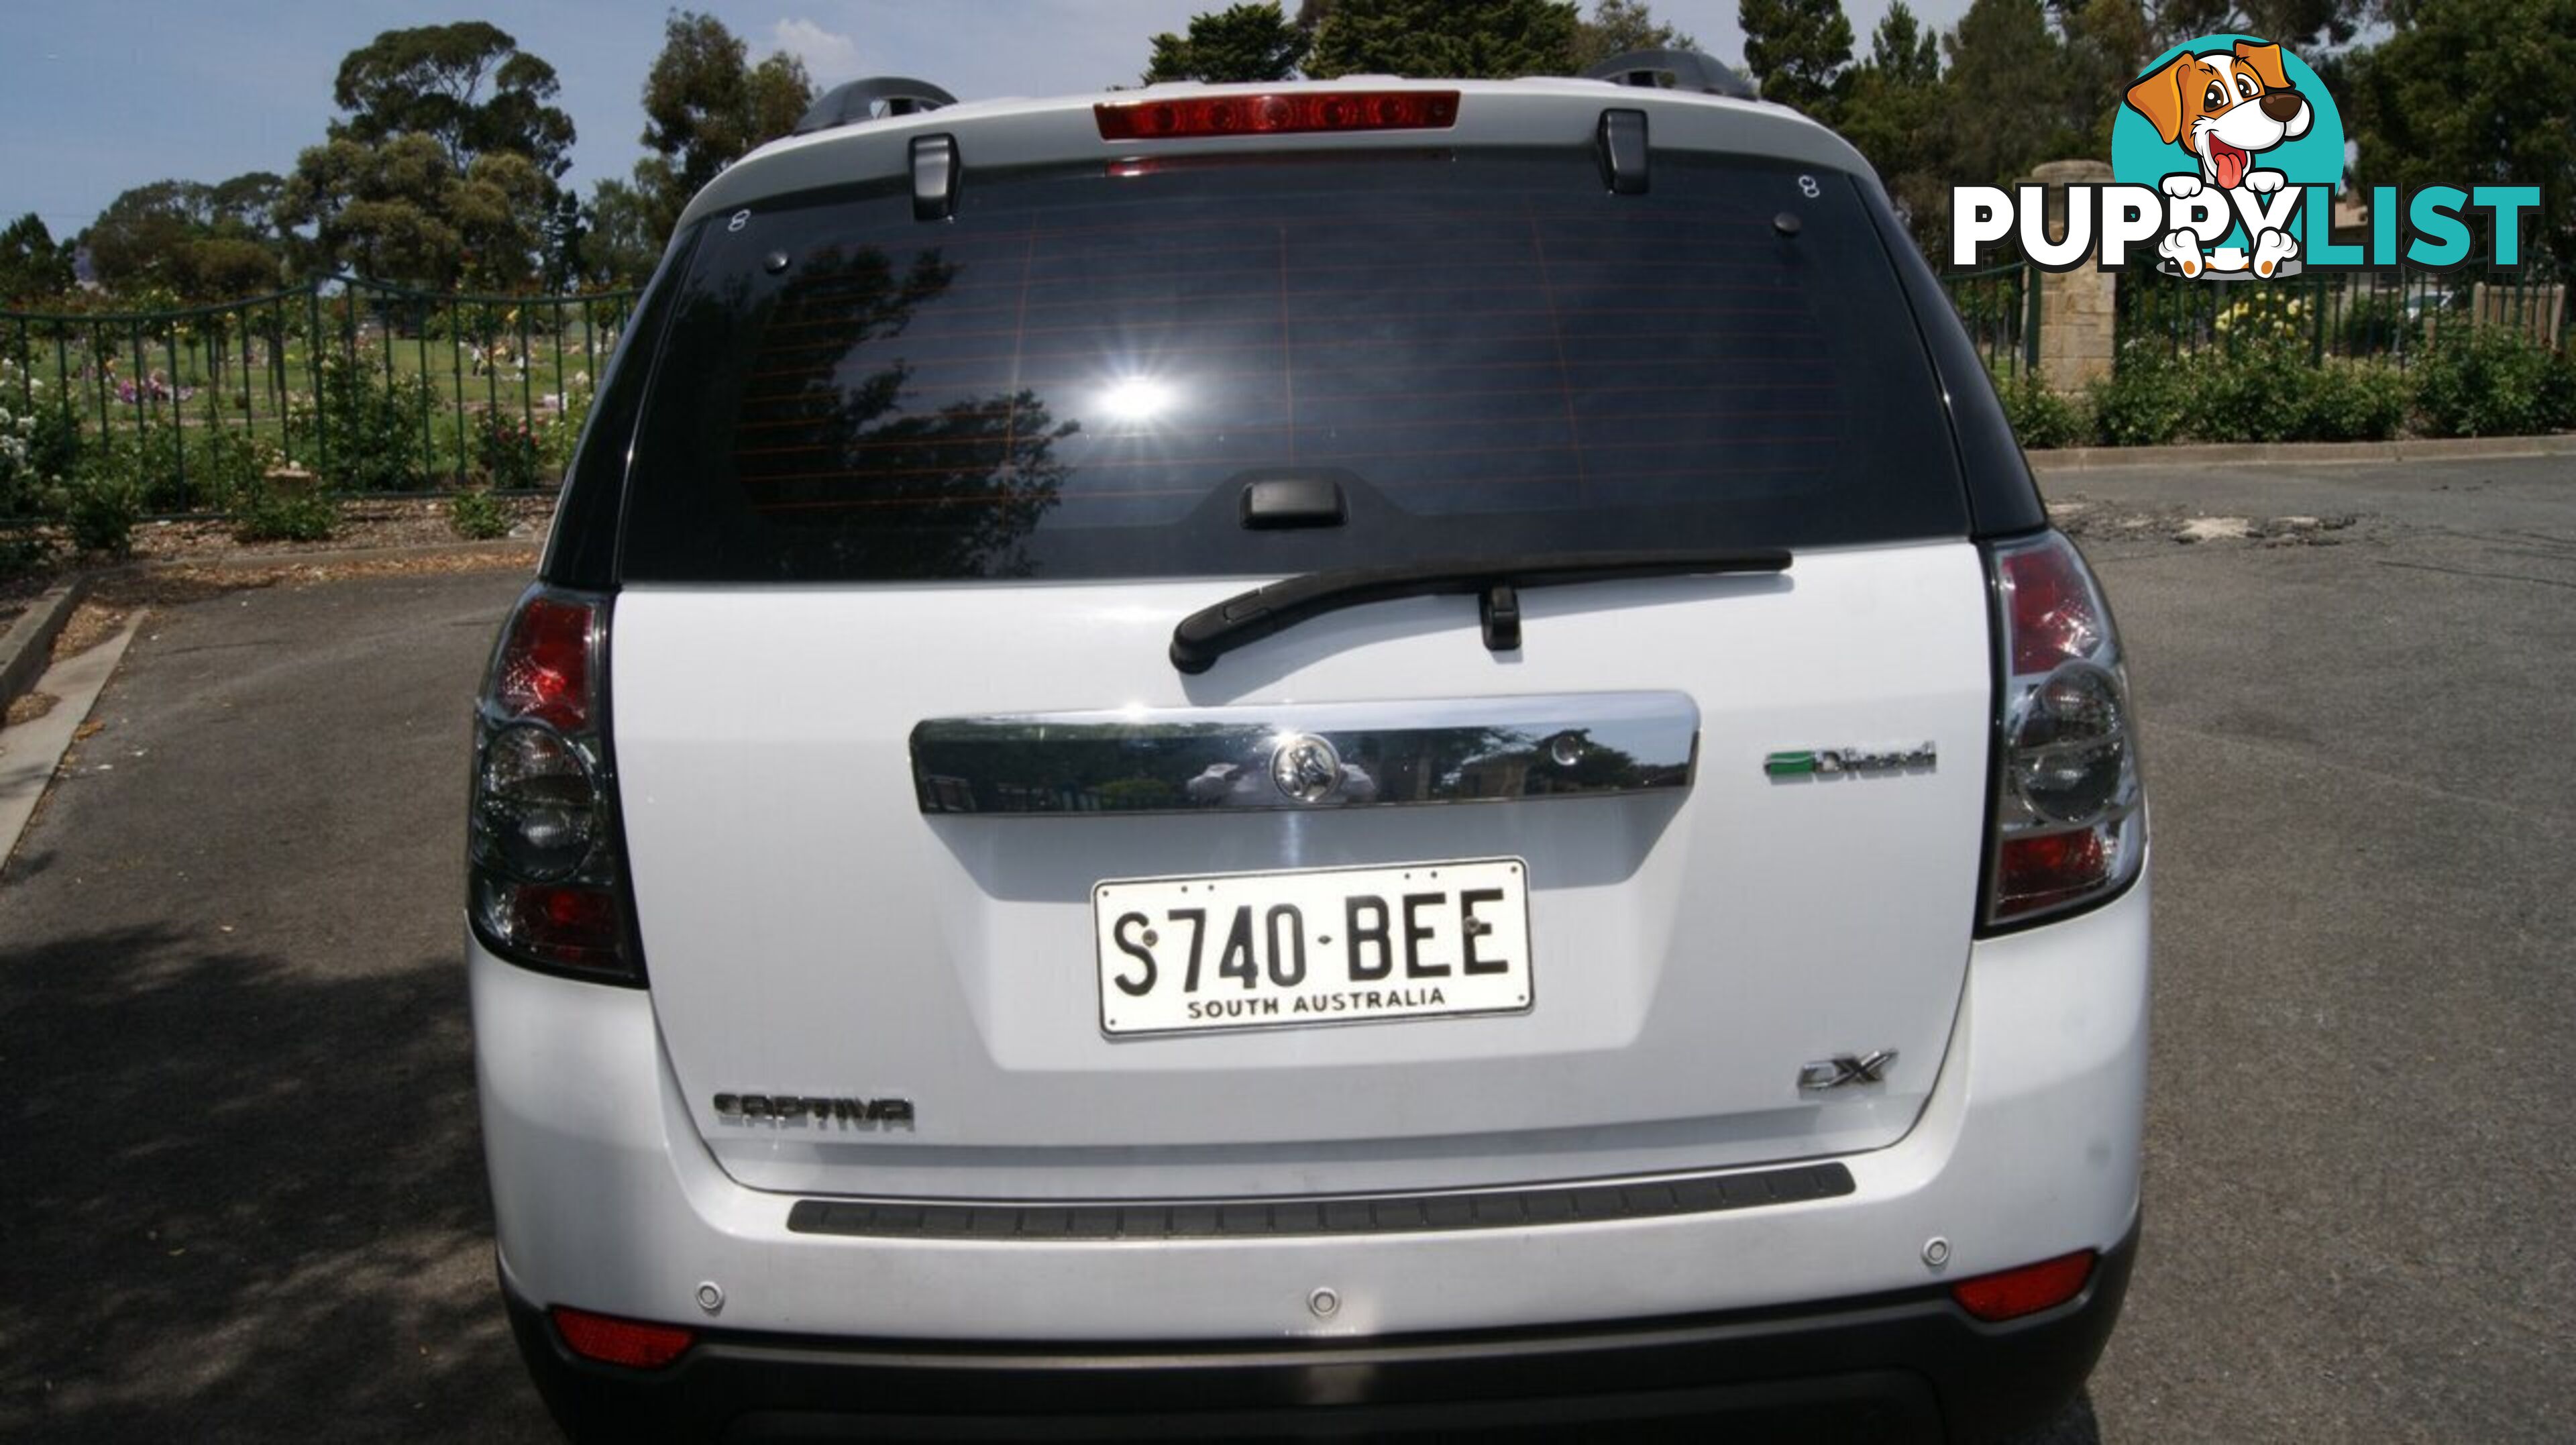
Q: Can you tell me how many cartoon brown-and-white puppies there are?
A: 1